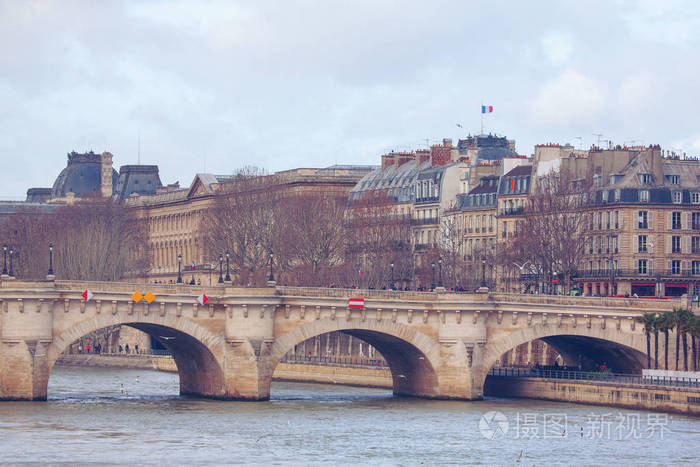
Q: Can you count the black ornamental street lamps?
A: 11